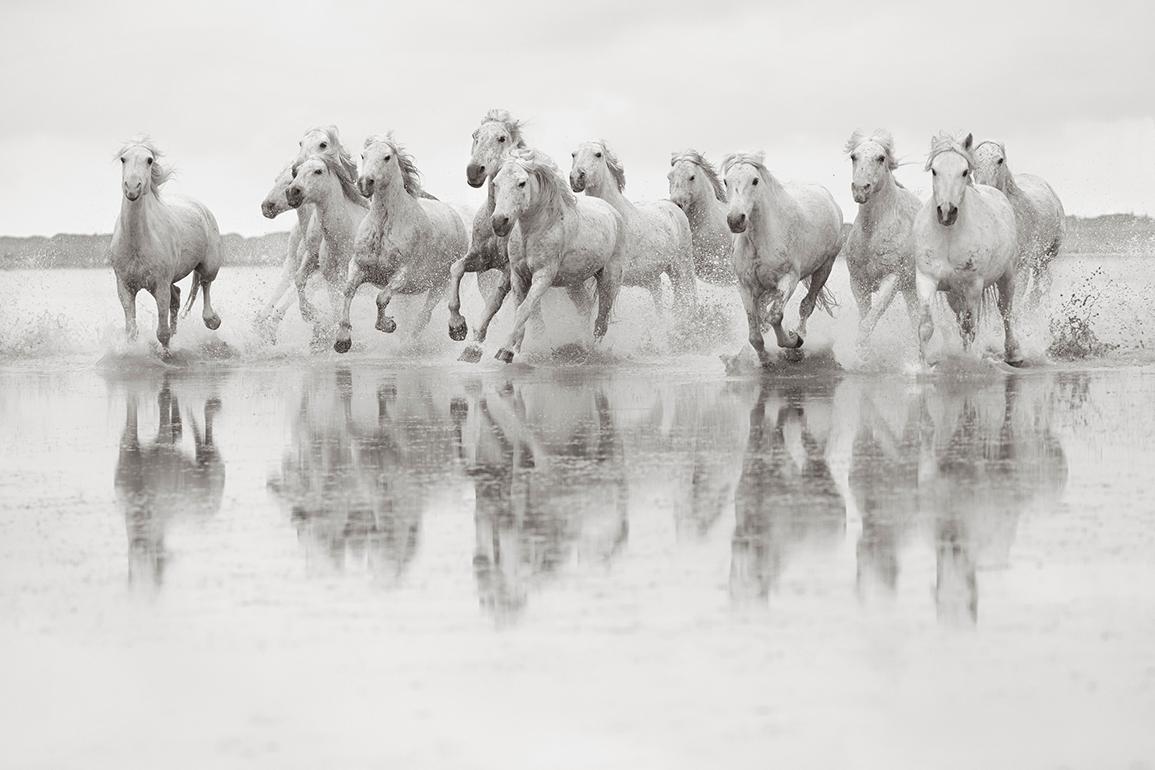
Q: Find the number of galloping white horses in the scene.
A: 13